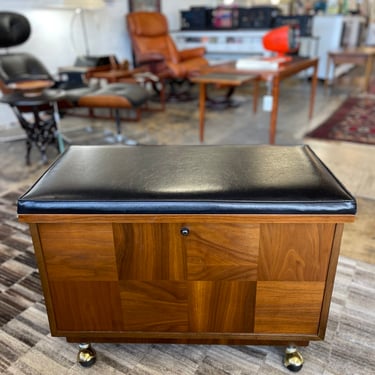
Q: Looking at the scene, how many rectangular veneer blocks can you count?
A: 8